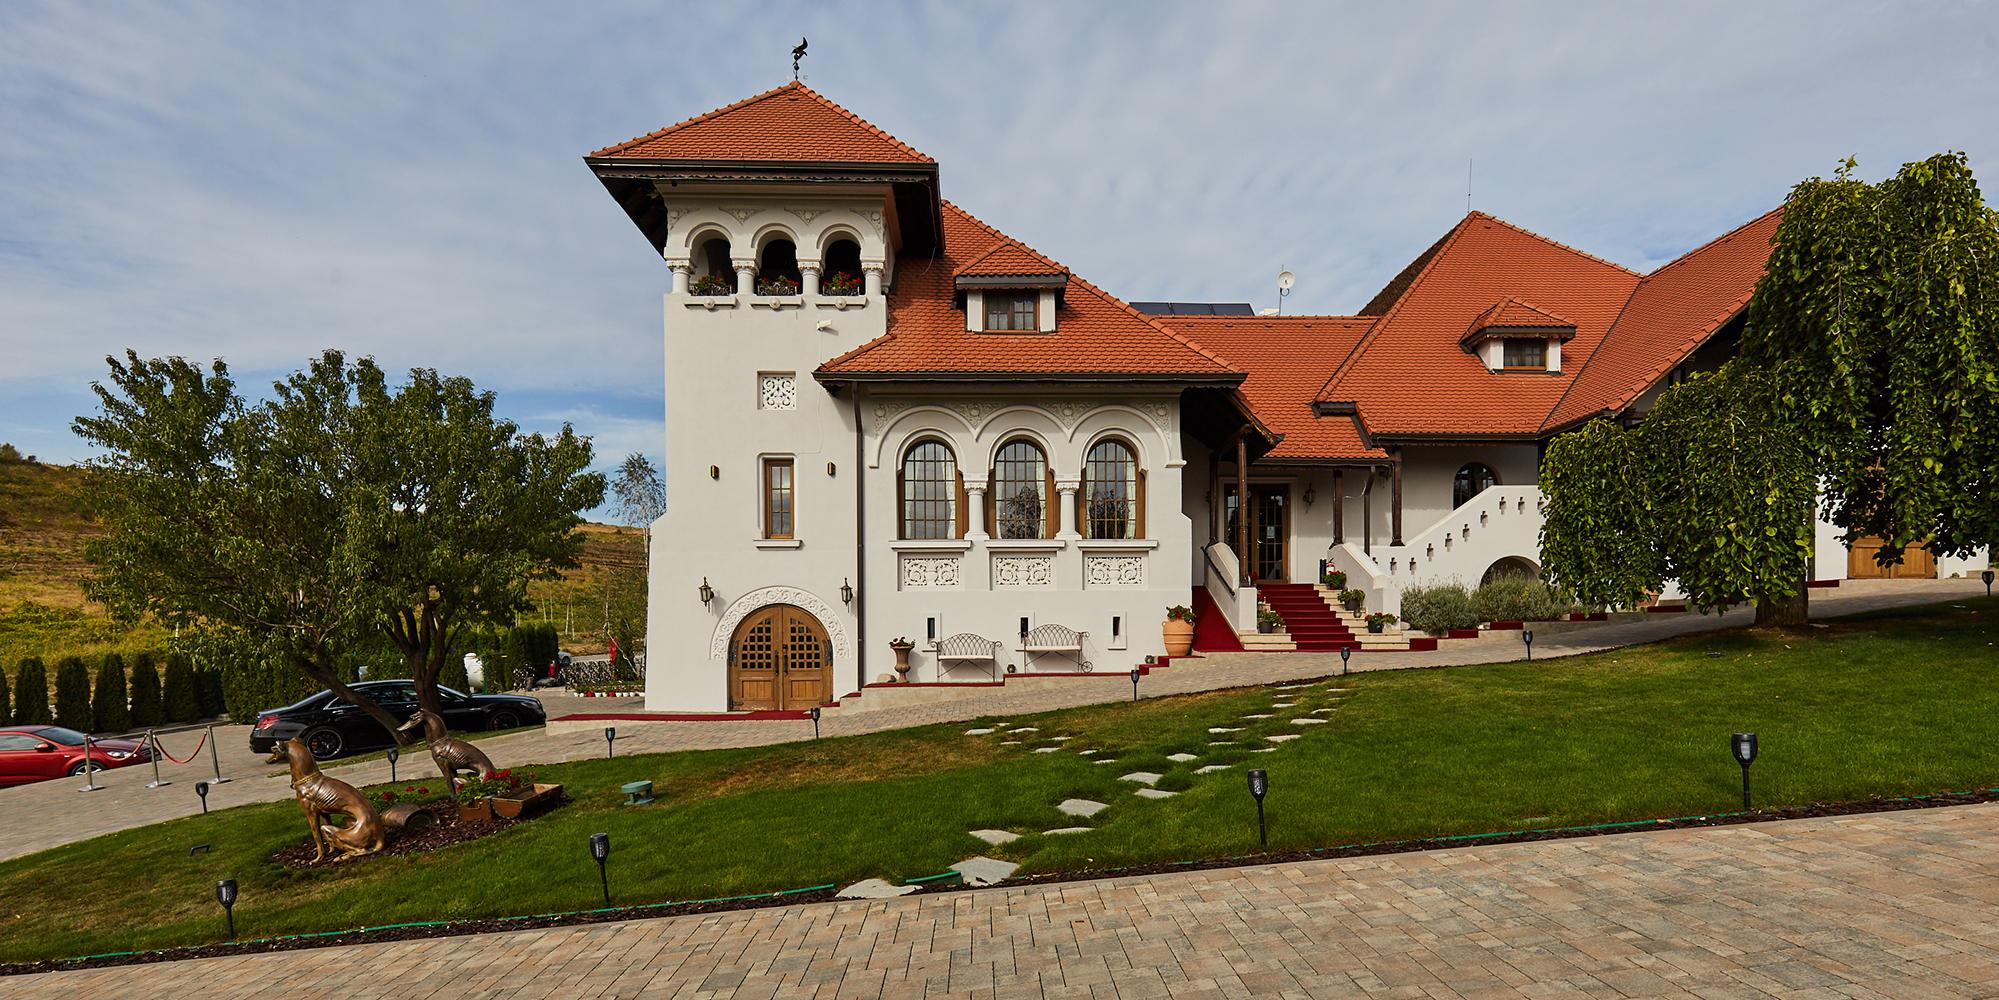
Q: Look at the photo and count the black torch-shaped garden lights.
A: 12